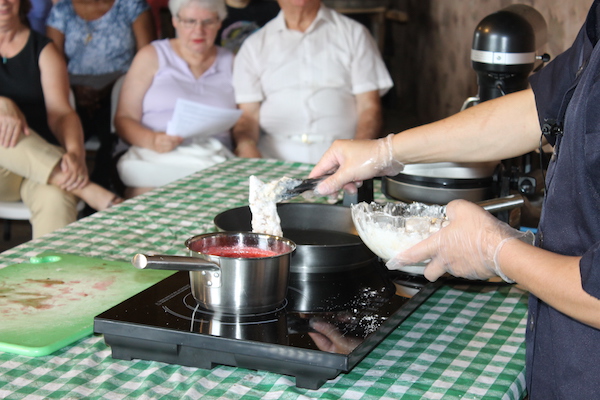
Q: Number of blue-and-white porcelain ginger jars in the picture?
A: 0